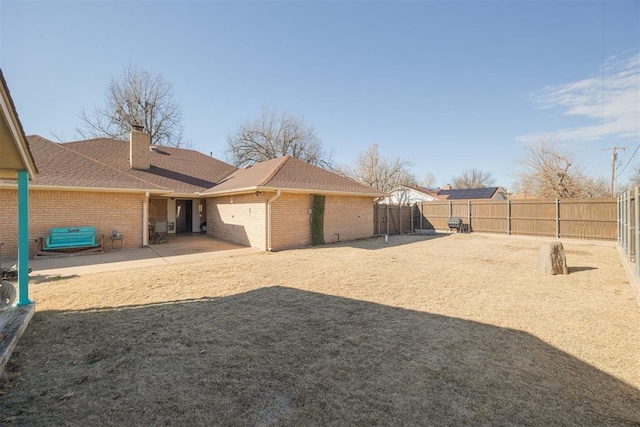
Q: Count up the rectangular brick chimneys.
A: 1